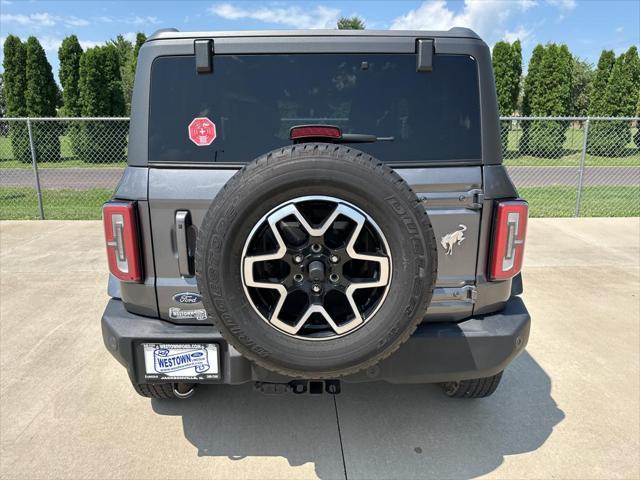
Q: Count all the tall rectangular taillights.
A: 2